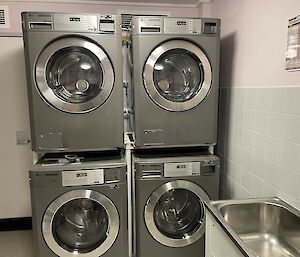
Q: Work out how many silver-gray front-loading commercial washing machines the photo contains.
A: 4